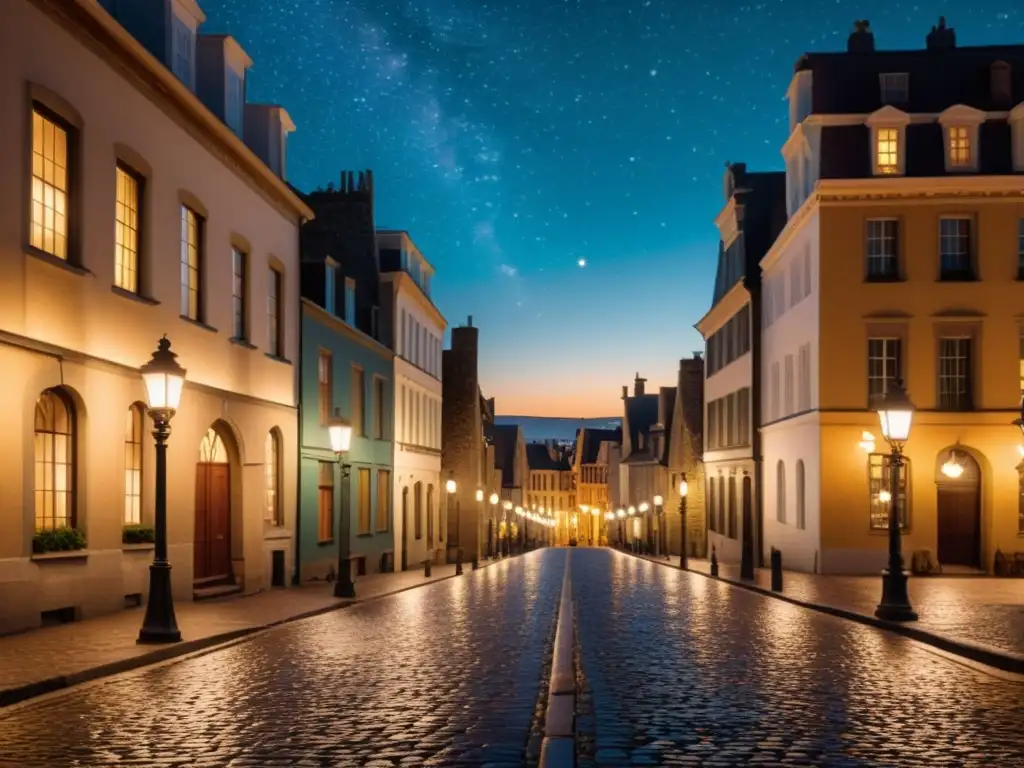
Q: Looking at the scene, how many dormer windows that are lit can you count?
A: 2